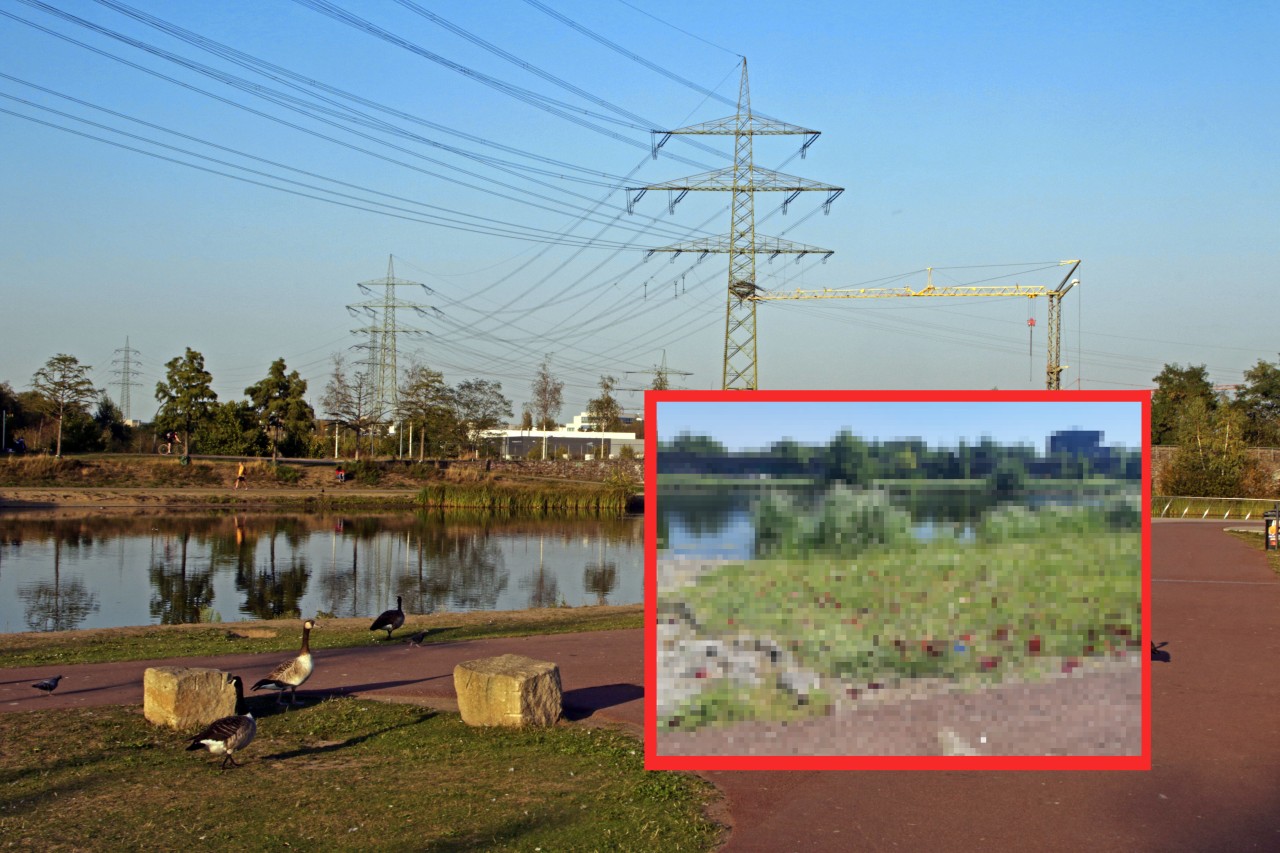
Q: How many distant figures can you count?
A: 3